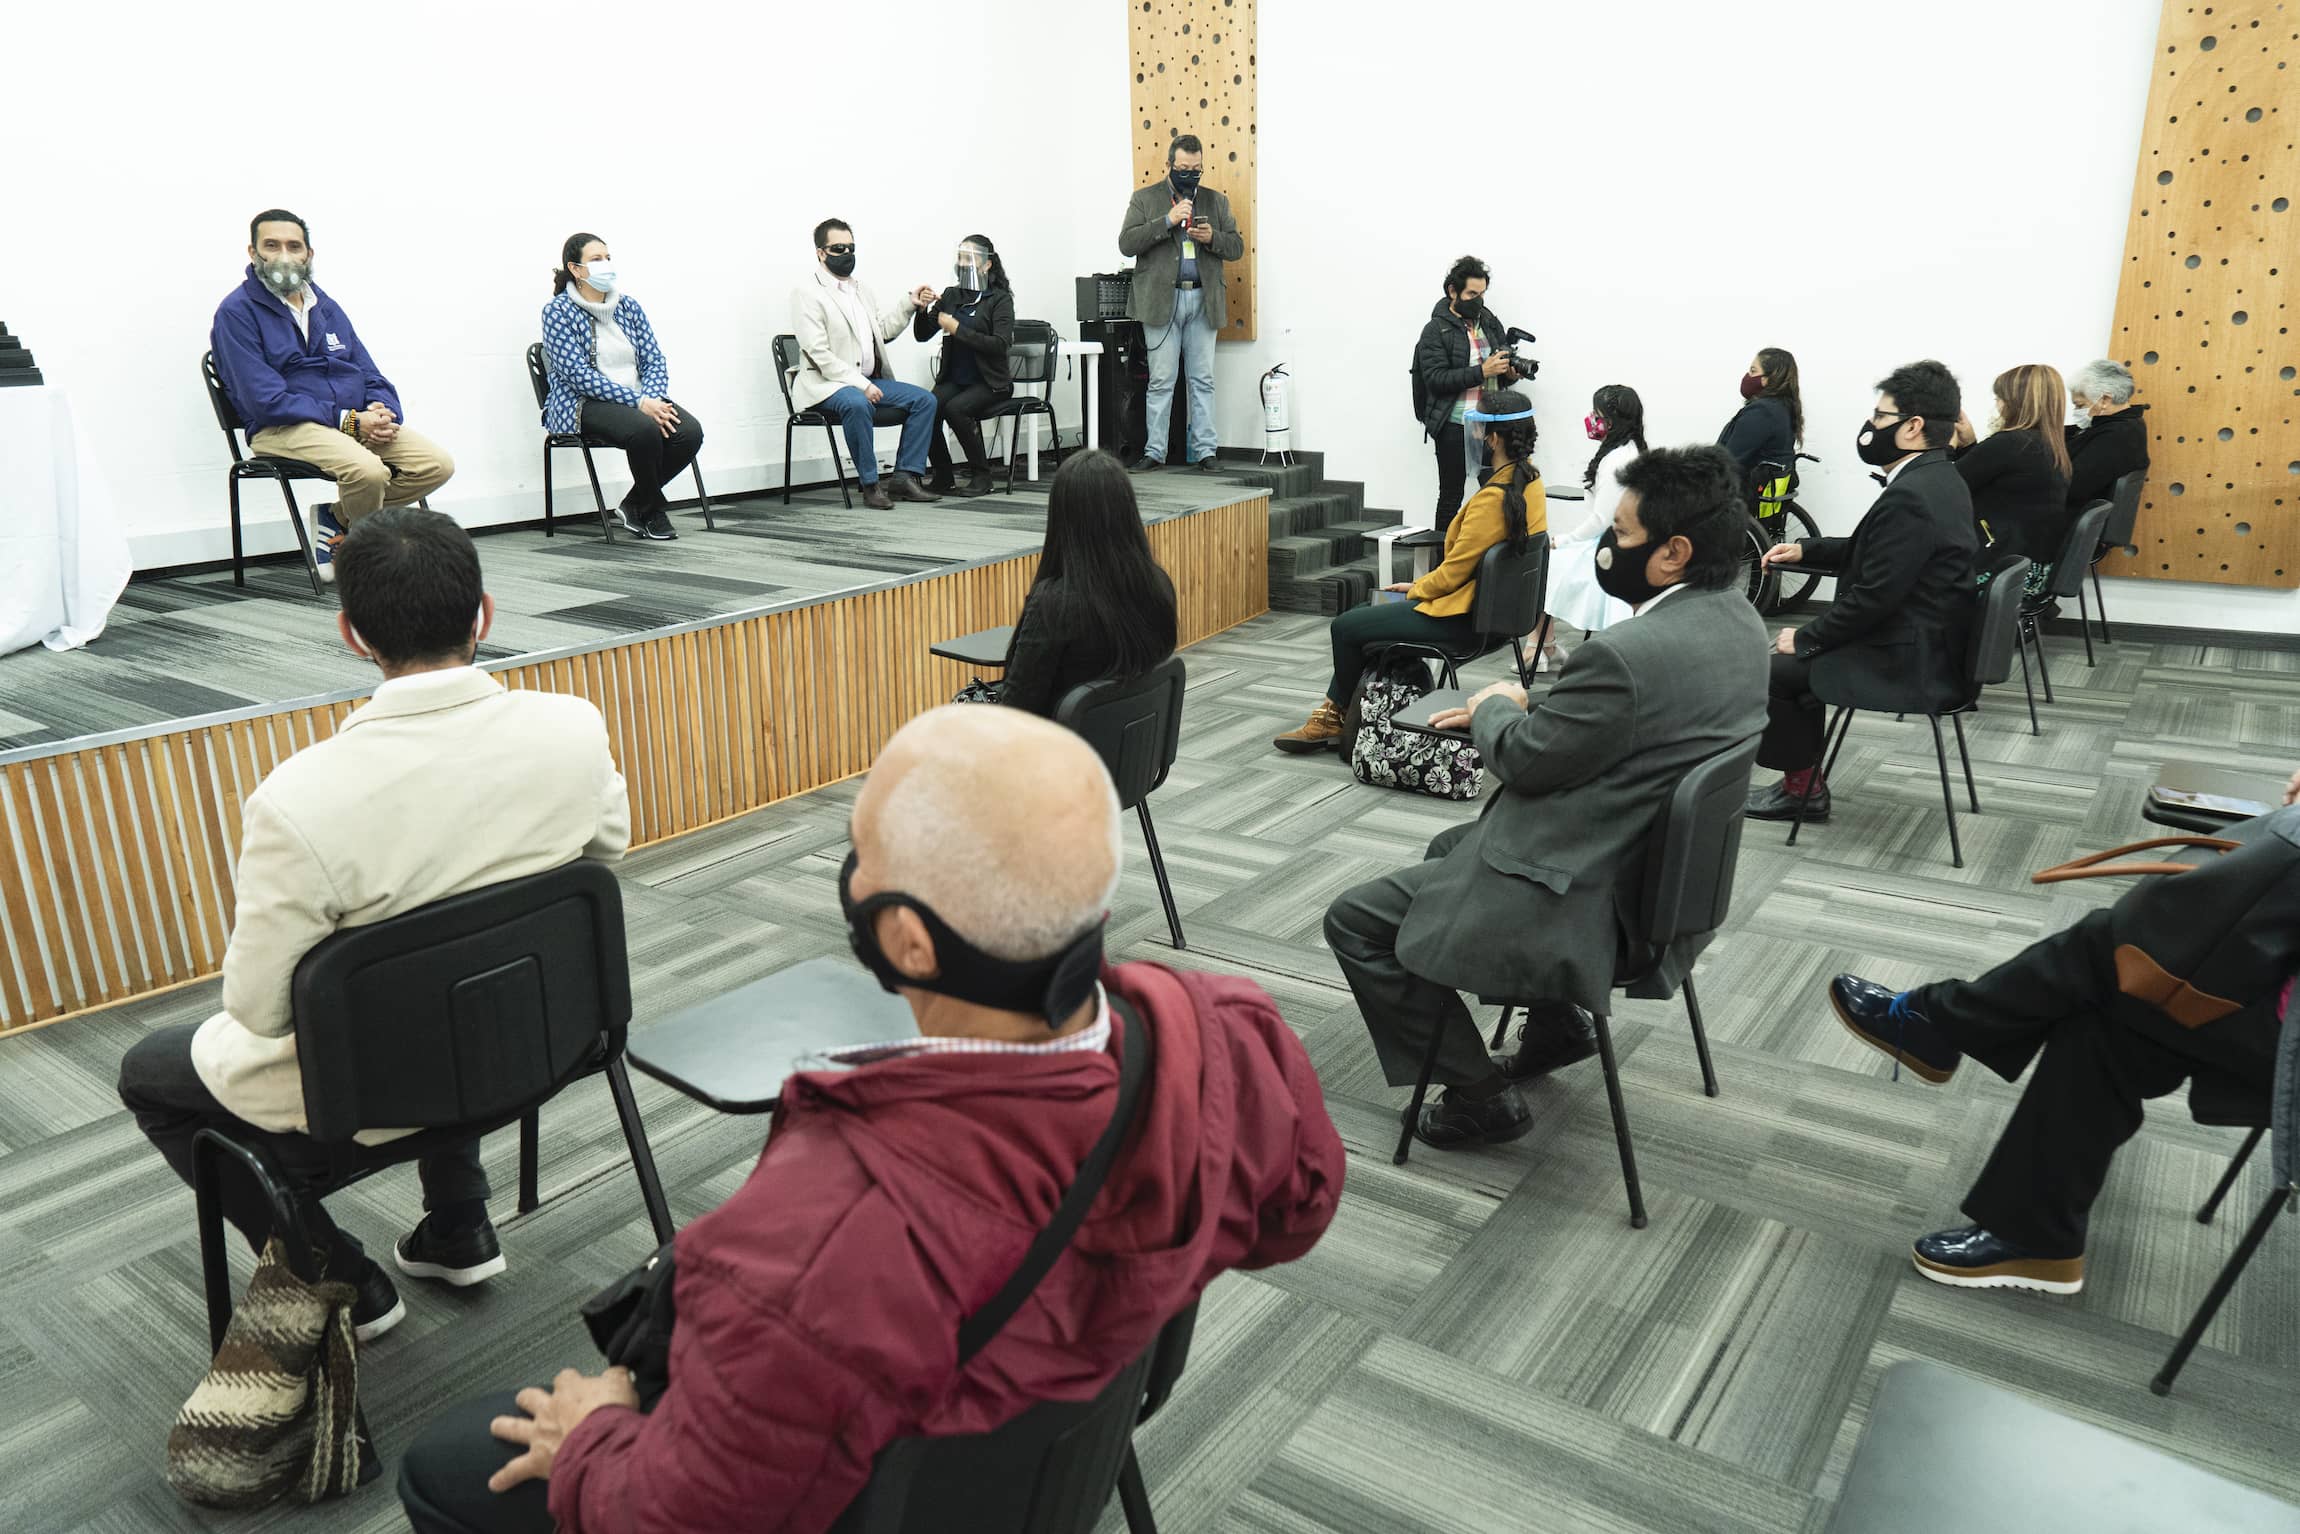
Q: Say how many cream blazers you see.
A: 2